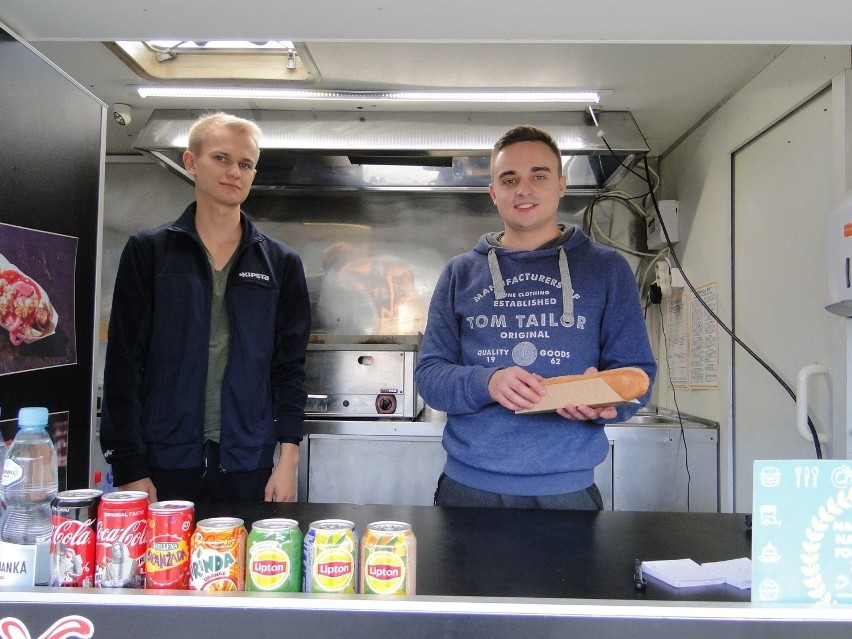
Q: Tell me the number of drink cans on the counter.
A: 7